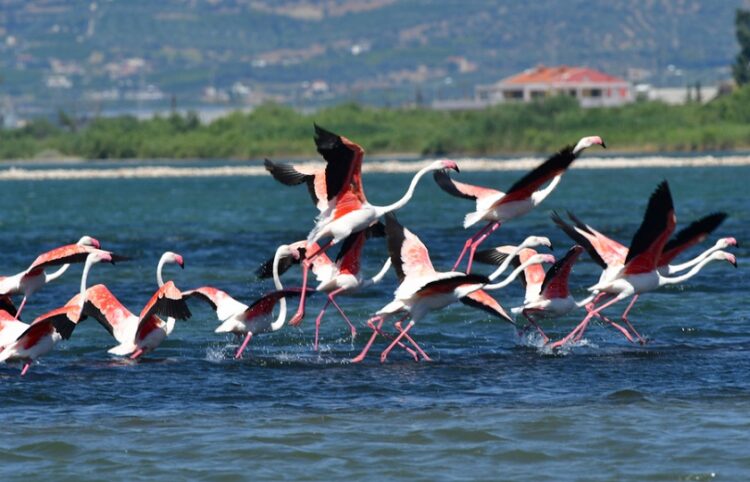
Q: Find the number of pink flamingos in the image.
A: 12